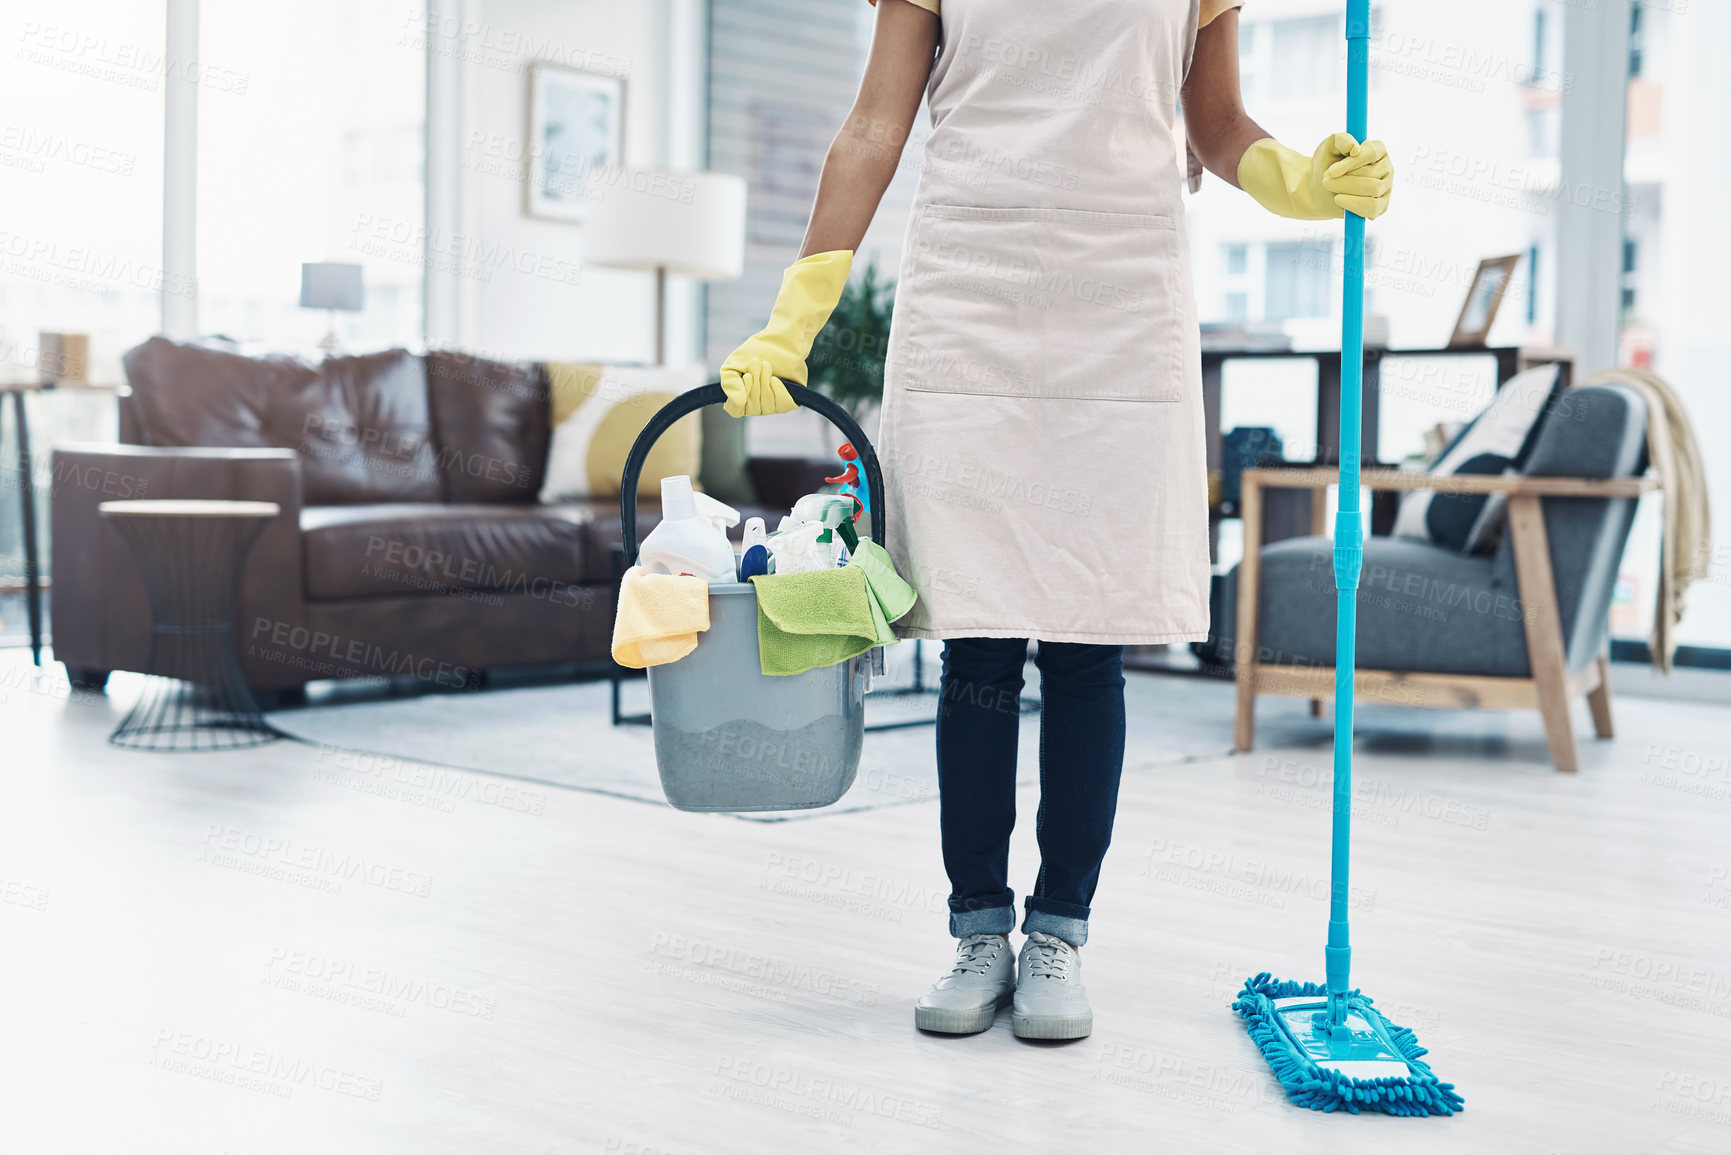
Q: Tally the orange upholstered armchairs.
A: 0